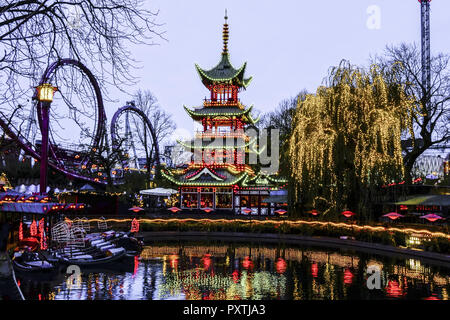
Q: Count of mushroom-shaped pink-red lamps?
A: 9